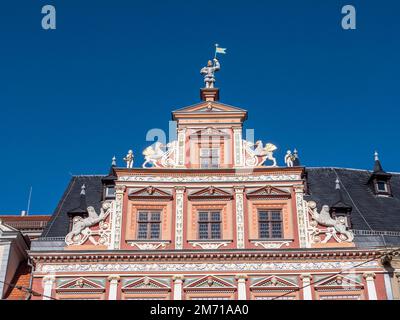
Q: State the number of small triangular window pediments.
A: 9